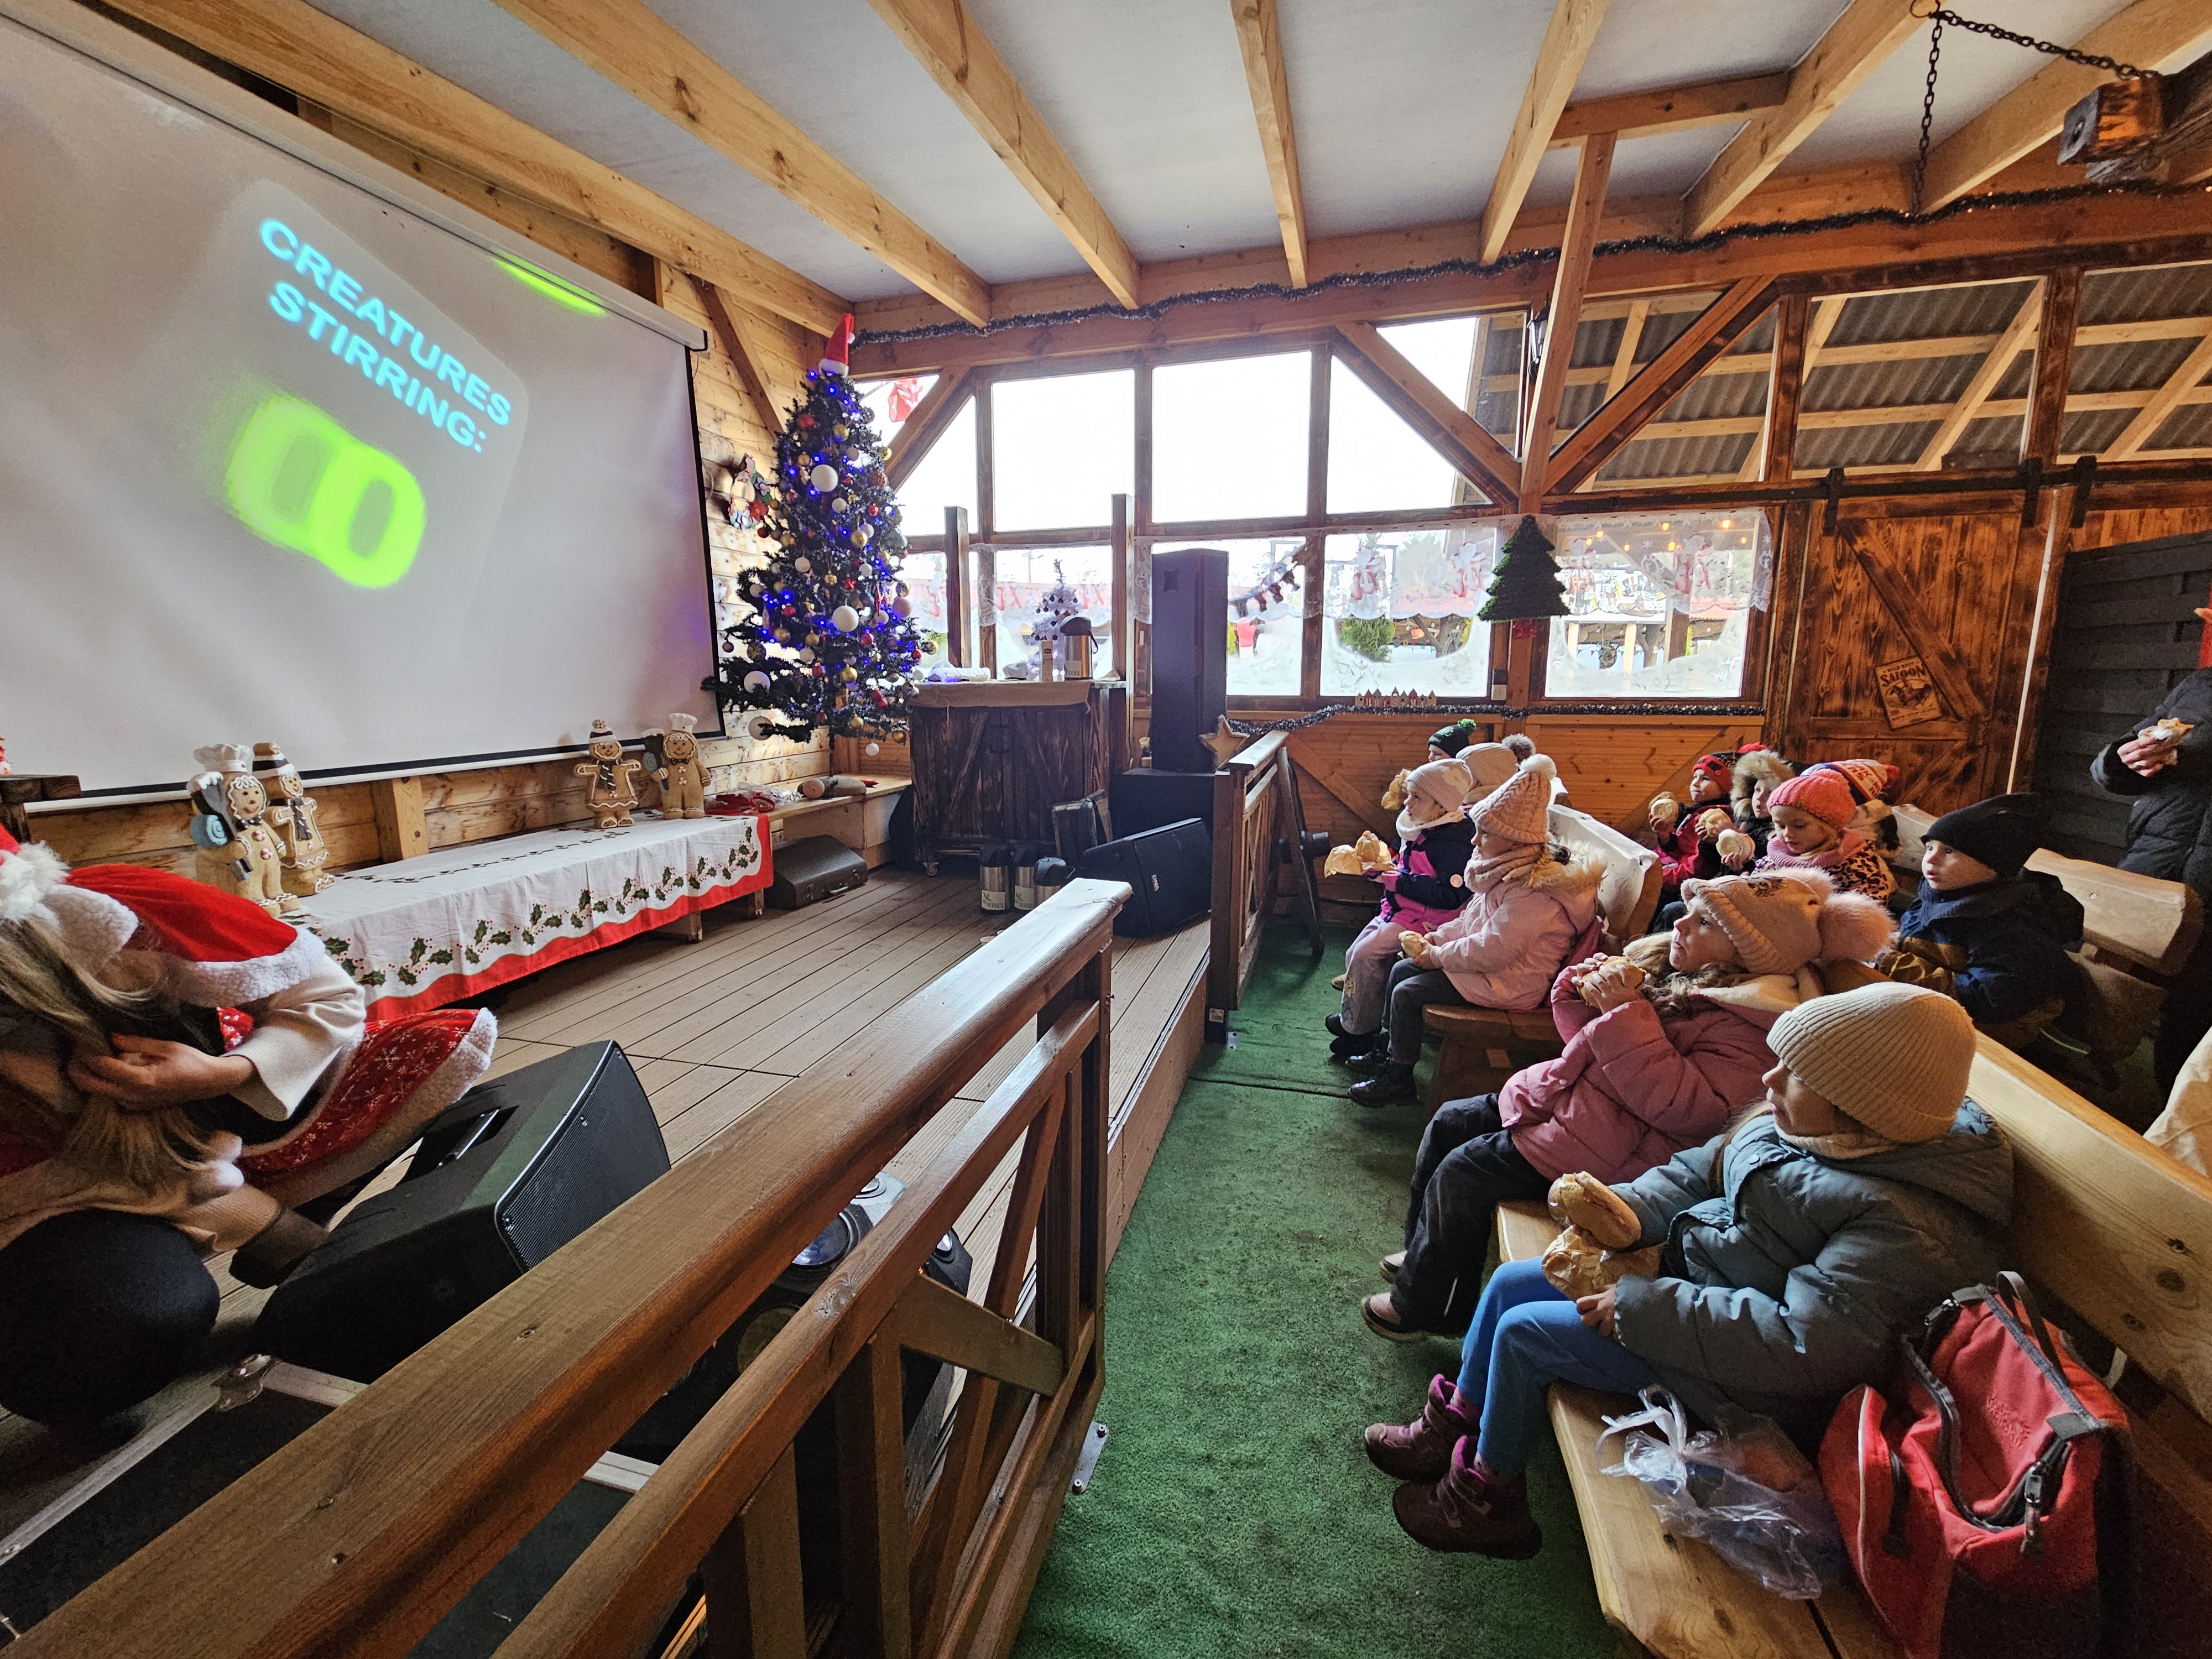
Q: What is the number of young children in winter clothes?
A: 11